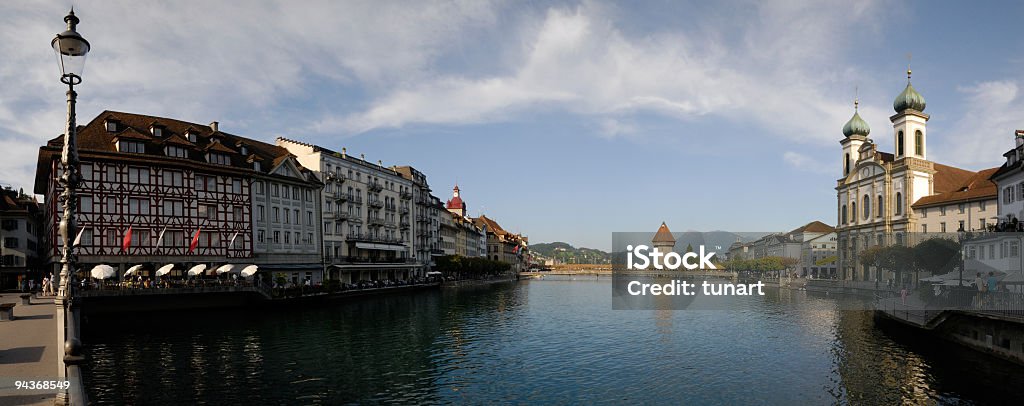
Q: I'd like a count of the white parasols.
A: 6